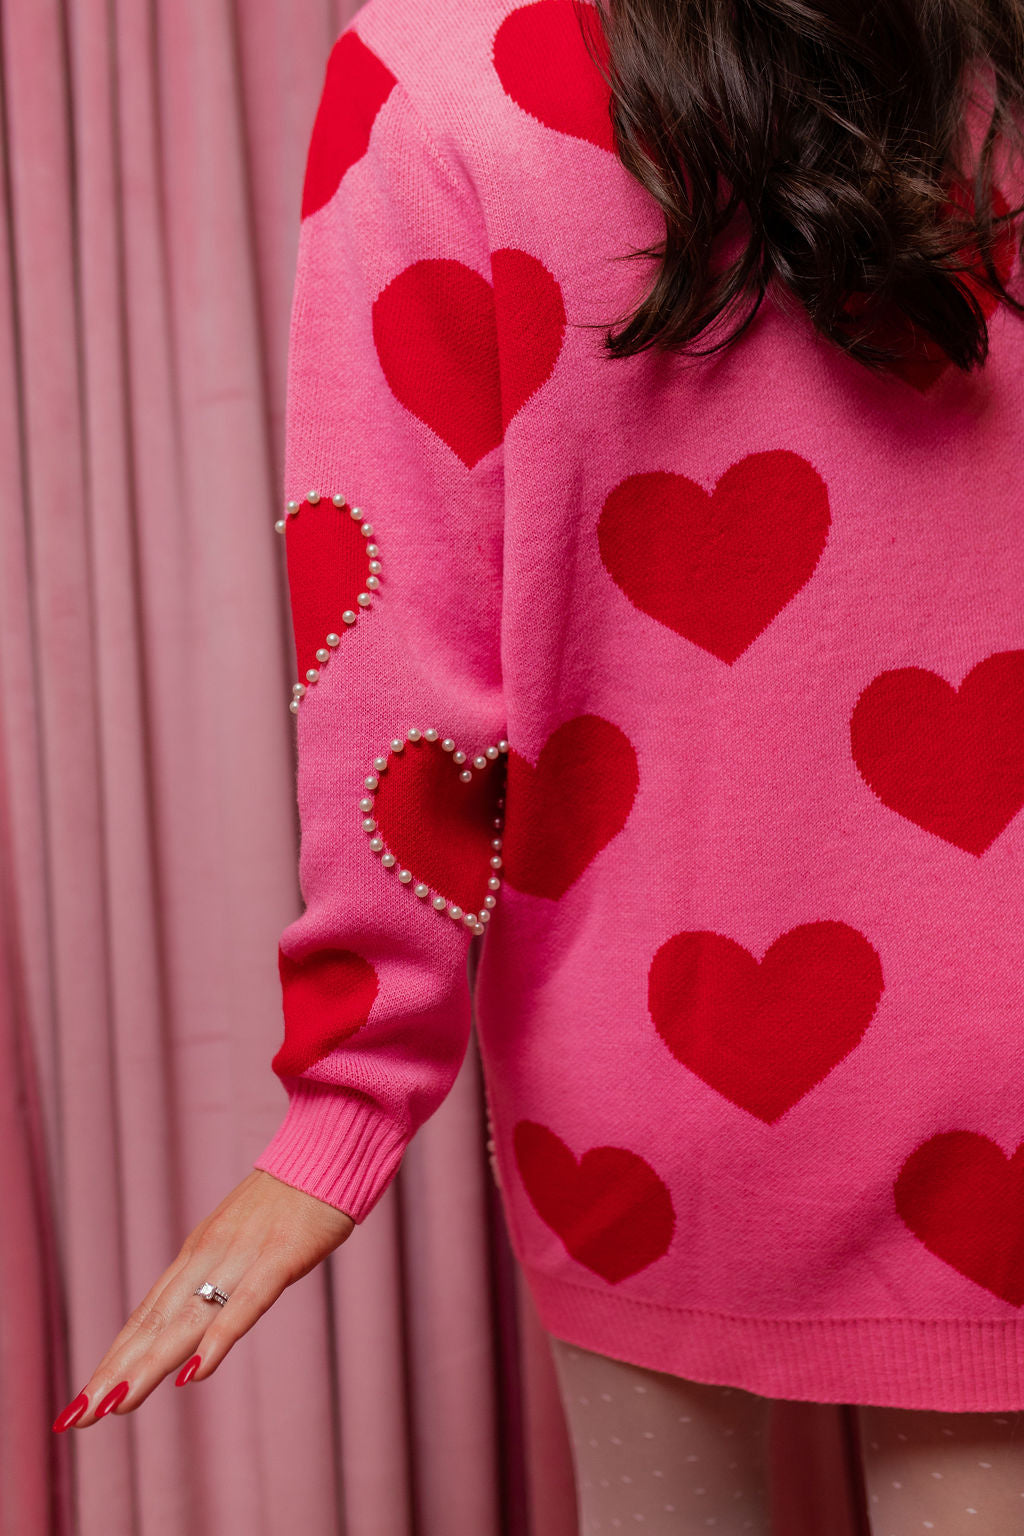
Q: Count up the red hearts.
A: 13